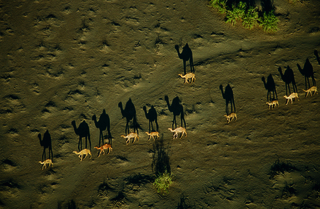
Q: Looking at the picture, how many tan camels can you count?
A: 10